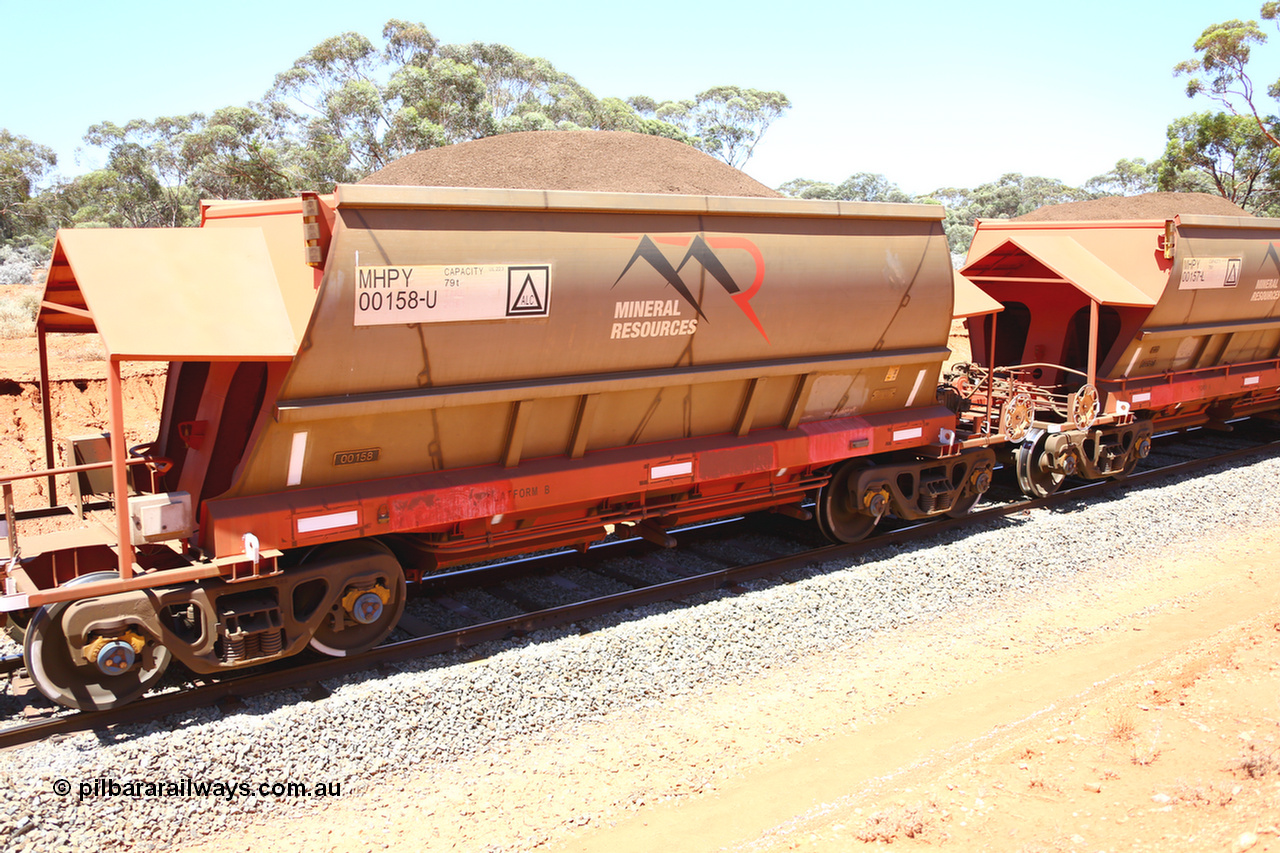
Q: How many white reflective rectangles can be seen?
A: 8